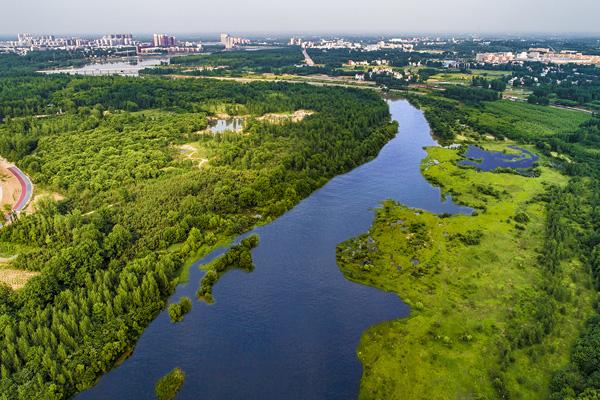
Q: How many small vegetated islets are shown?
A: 3